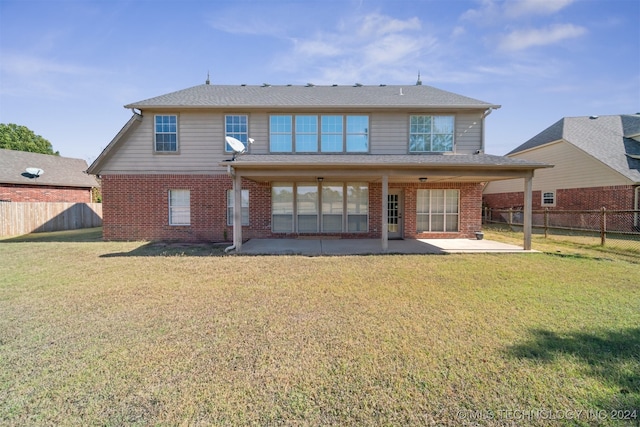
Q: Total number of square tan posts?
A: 3